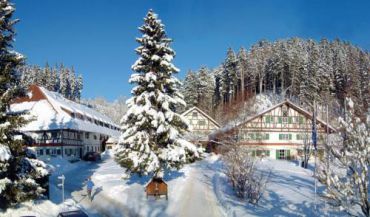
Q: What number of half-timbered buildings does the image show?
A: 3